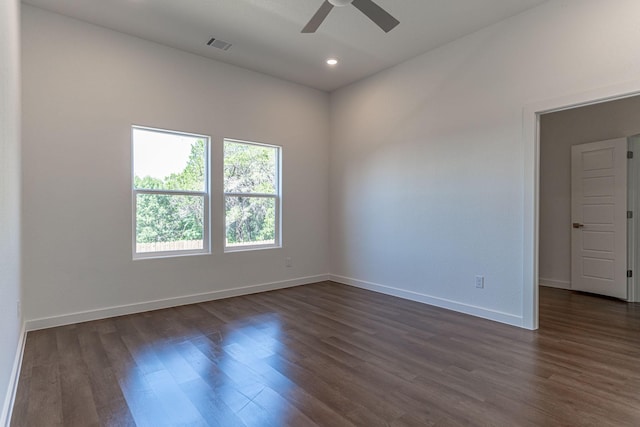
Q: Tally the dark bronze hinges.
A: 3